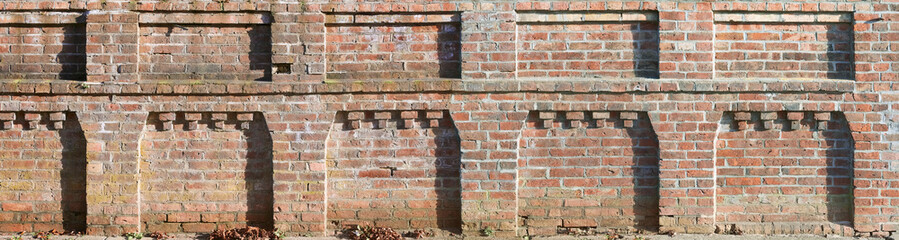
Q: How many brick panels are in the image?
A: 10